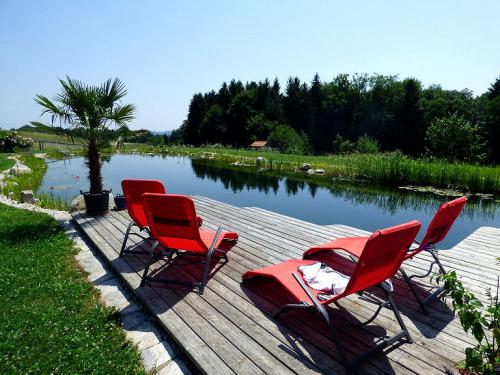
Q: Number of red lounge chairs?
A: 4